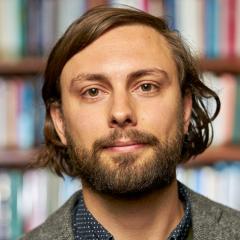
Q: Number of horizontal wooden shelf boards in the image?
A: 2